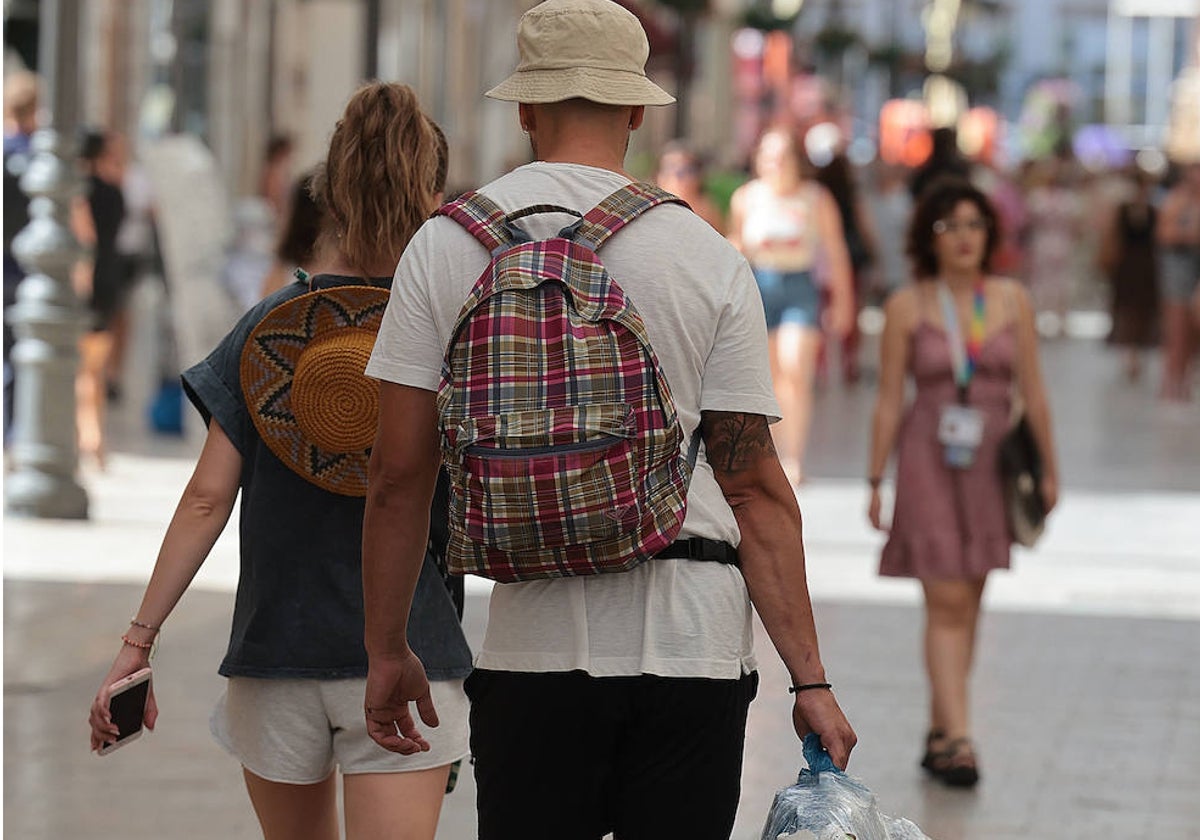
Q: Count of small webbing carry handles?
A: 1